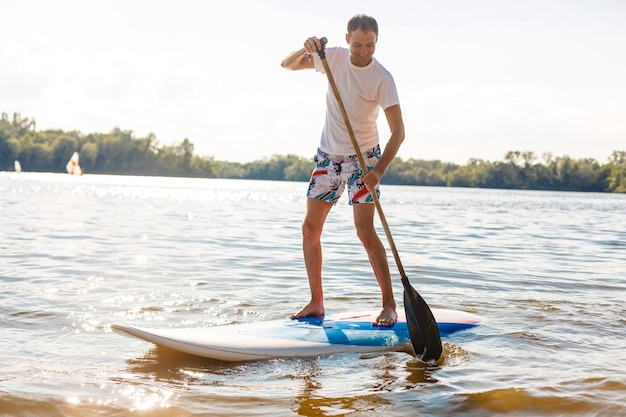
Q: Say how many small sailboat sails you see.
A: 2